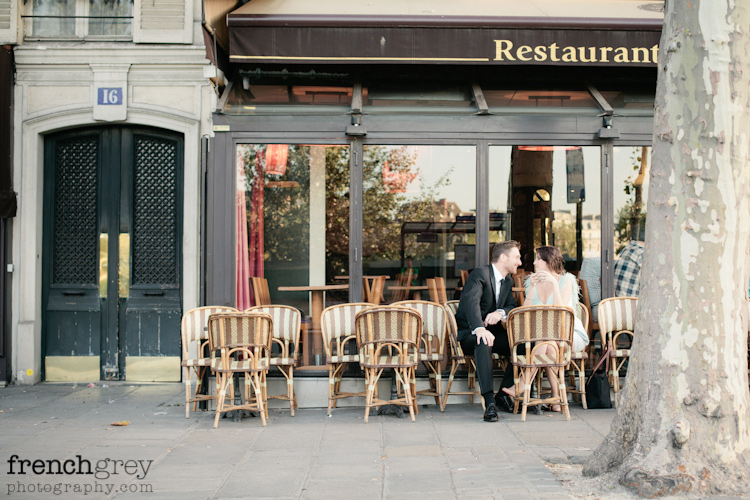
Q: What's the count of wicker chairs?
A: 10